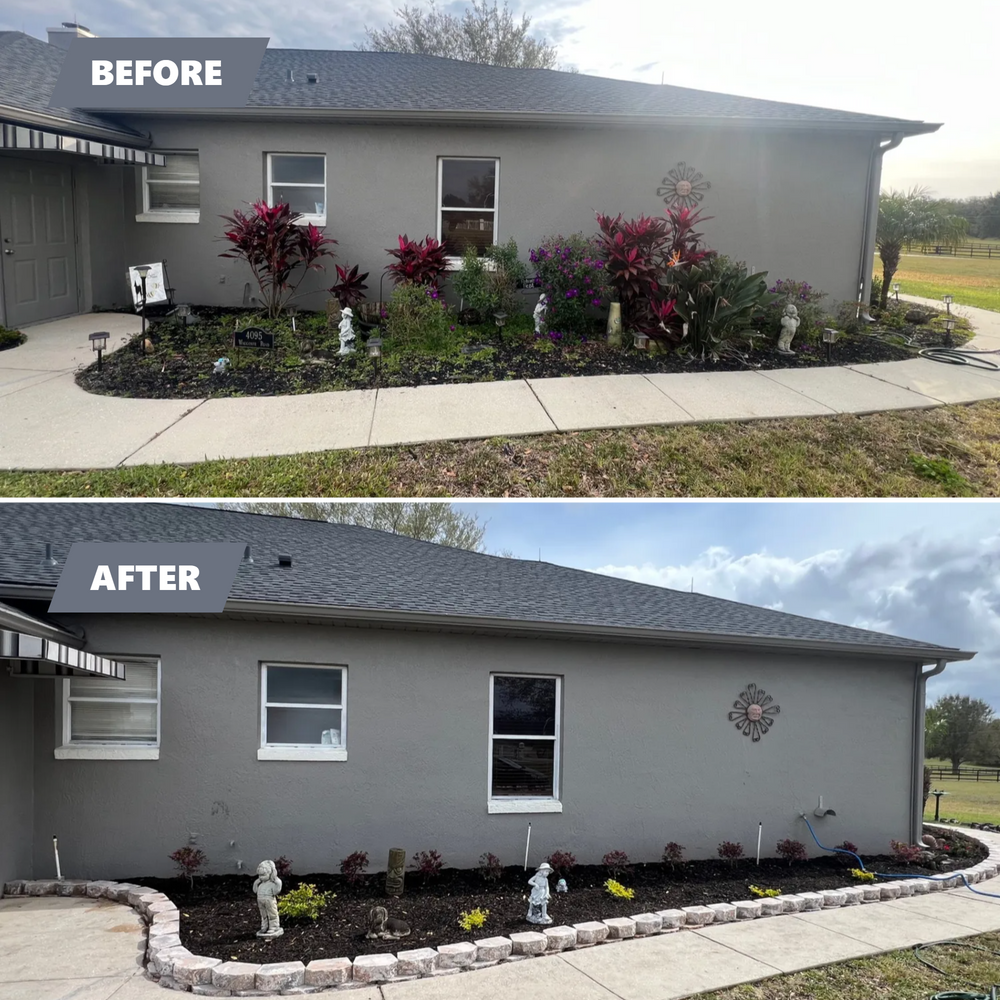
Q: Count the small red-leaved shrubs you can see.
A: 12